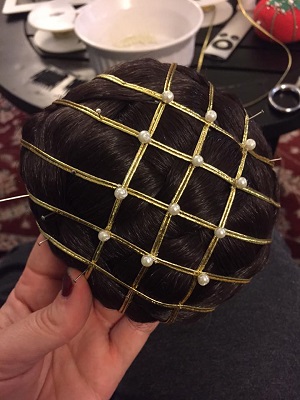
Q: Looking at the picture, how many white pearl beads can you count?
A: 12